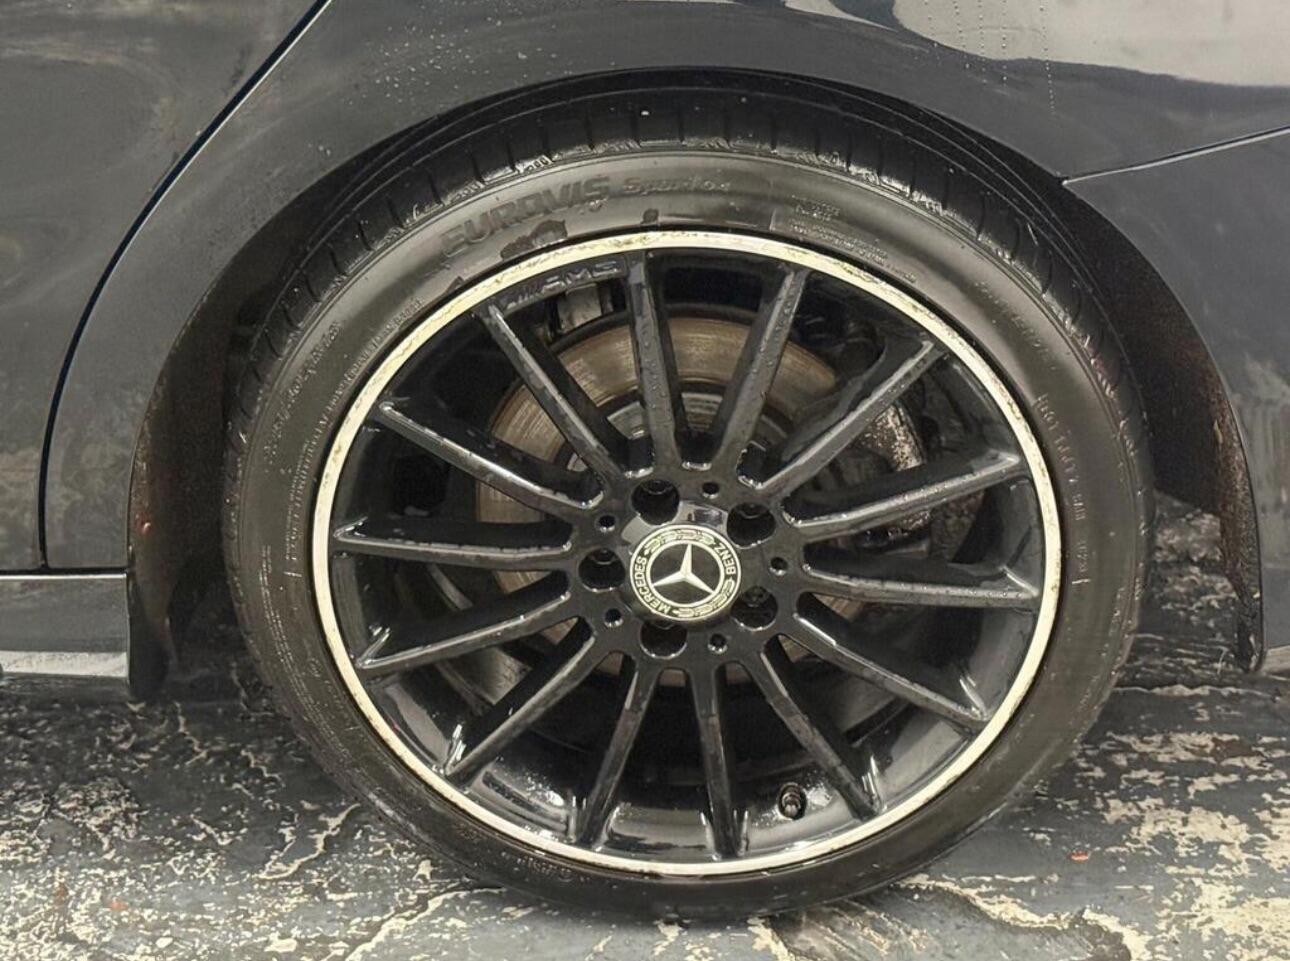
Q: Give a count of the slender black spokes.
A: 14